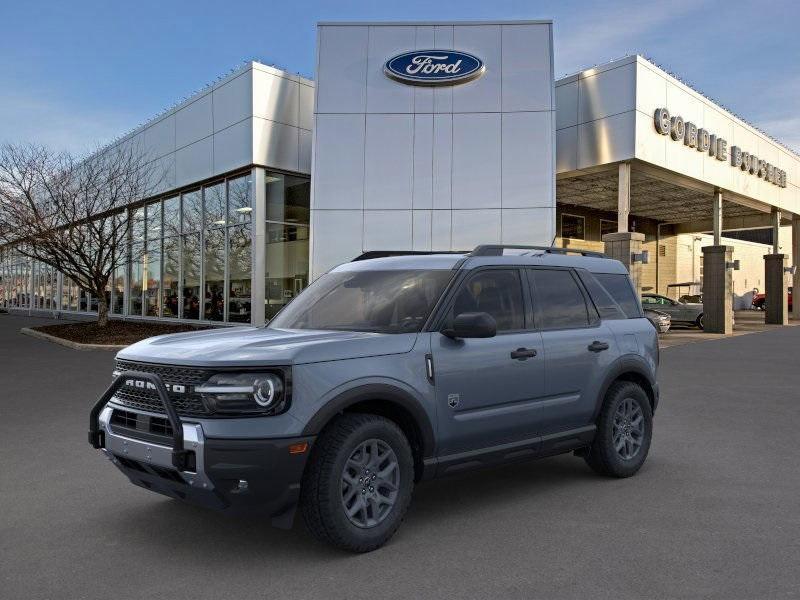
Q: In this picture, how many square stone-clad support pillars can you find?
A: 3